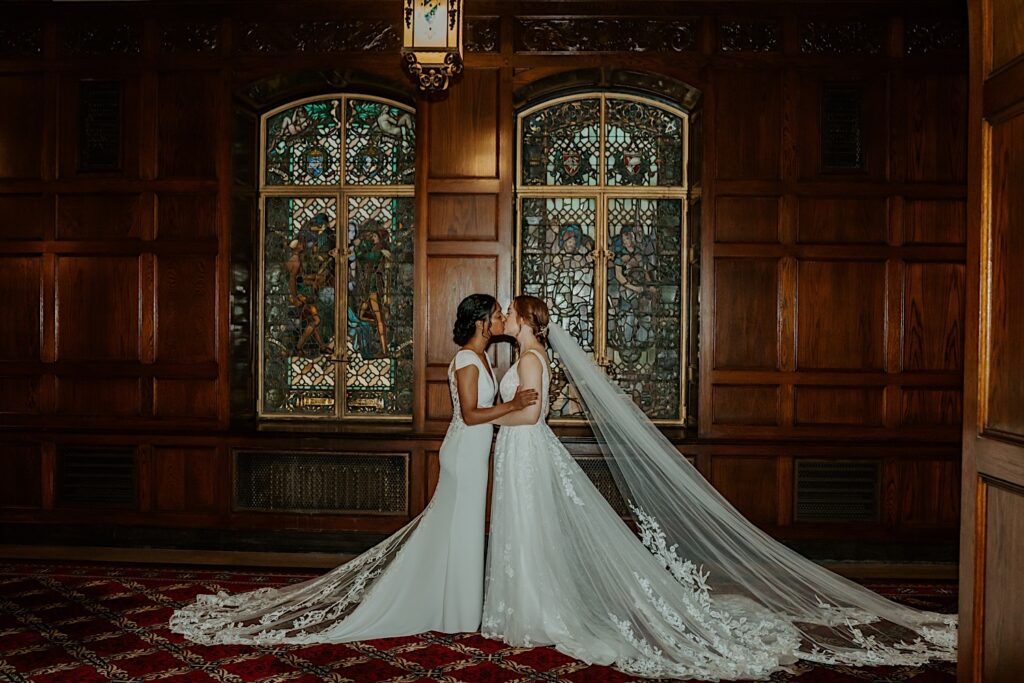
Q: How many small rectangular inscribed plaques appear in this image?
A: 2